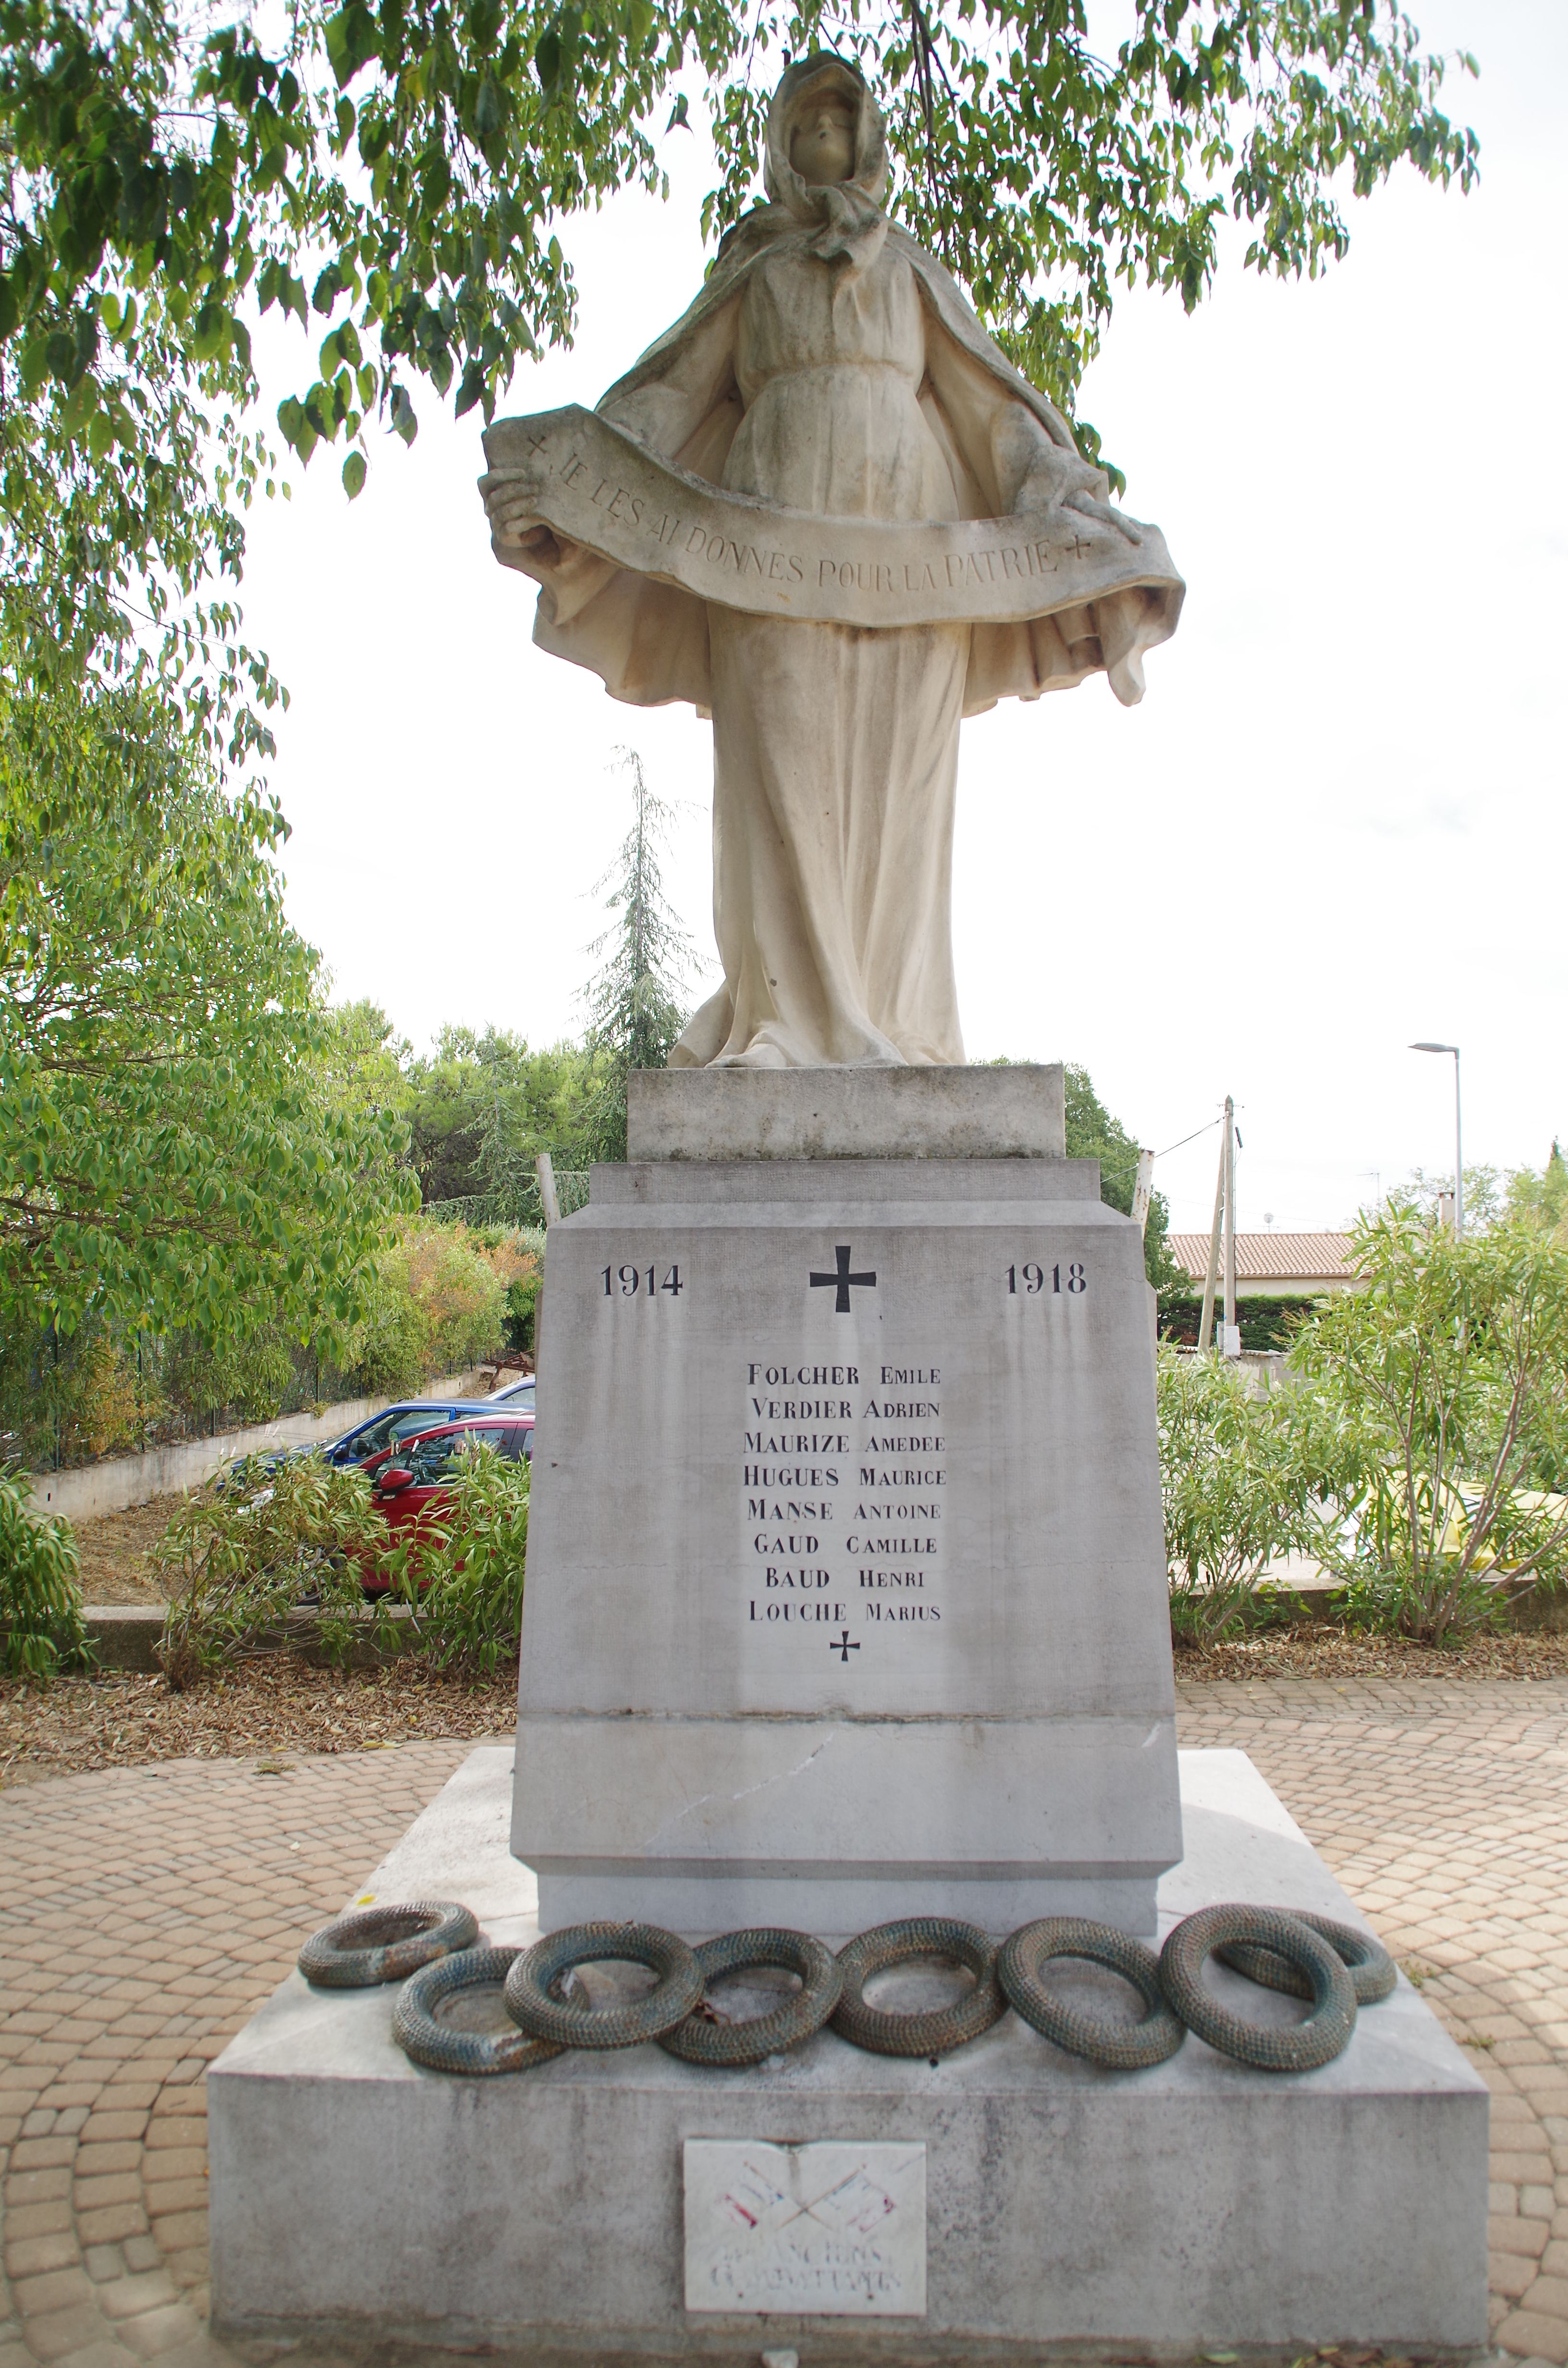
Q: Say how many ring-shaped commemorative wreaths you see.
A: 8